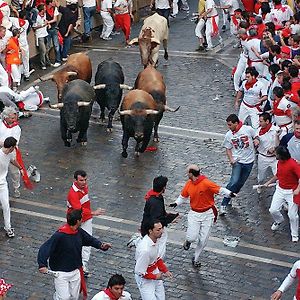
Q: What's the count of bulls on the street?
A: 6